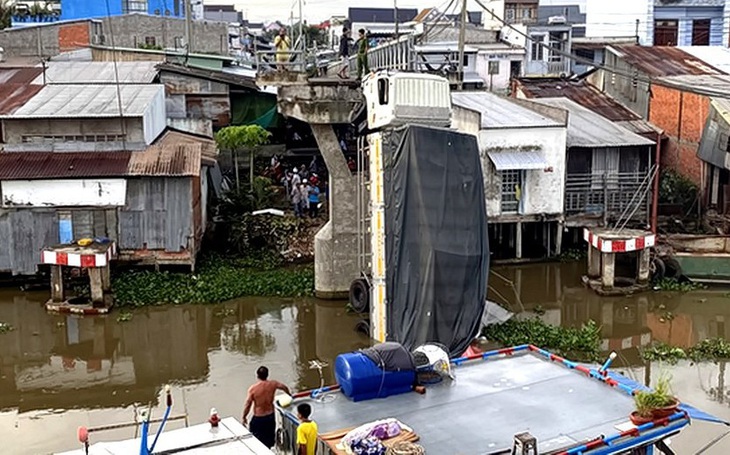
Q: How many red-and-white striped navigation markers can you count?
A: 2